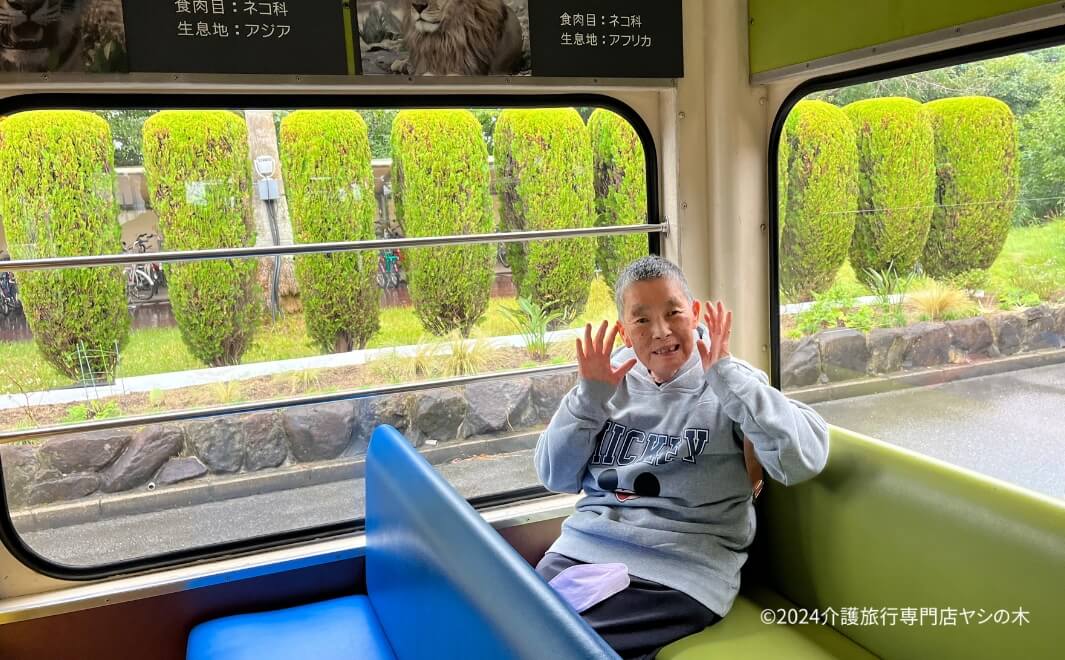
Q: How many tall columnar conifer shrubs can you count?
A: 9